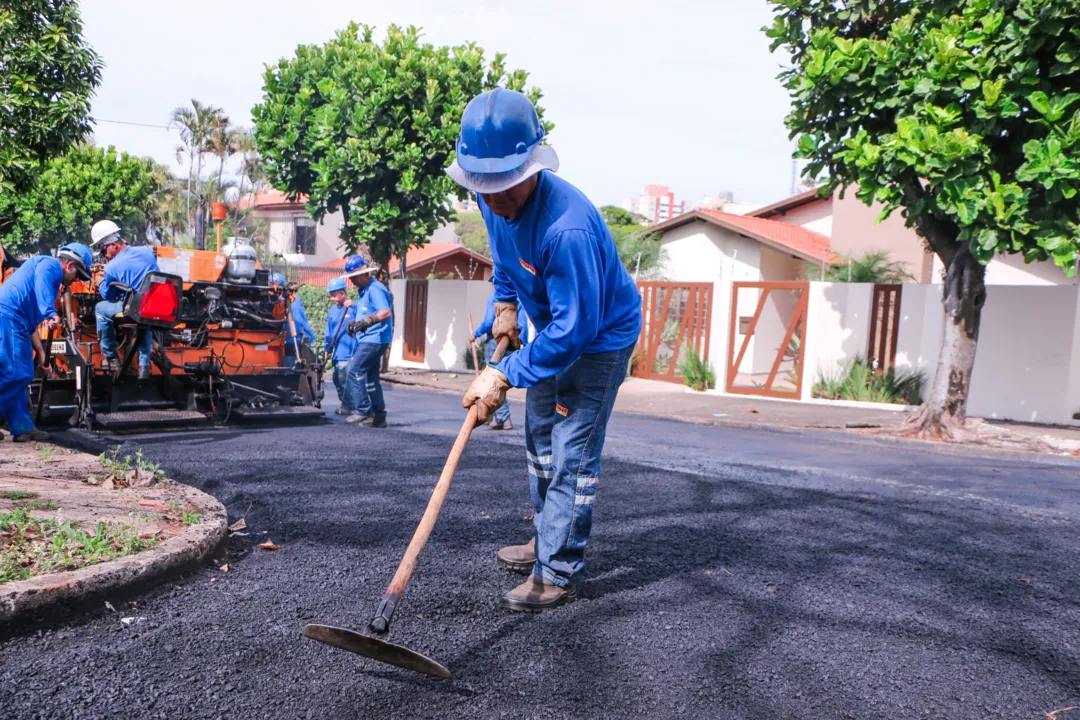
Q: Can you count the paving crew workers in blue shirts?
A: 7